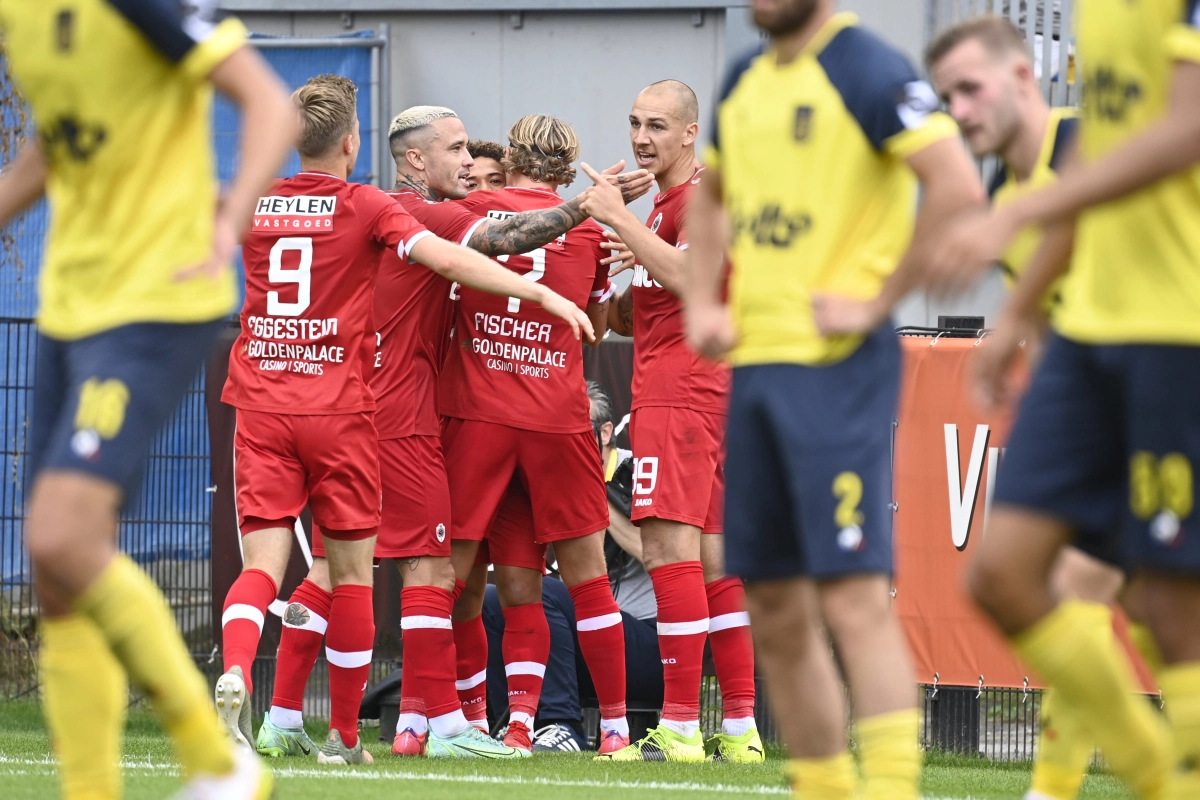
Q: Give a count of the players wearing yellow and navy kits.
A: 4